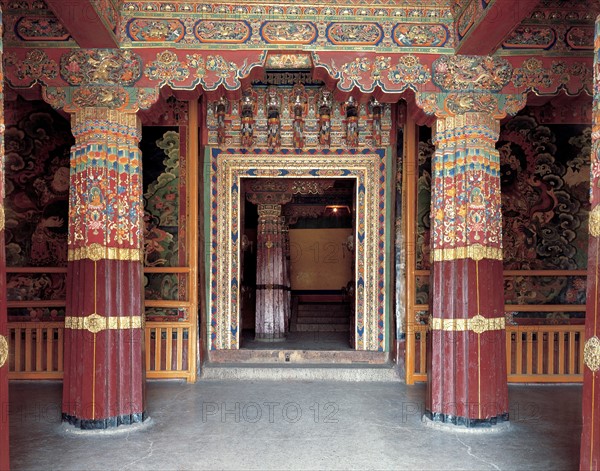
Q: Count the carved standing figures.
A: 7